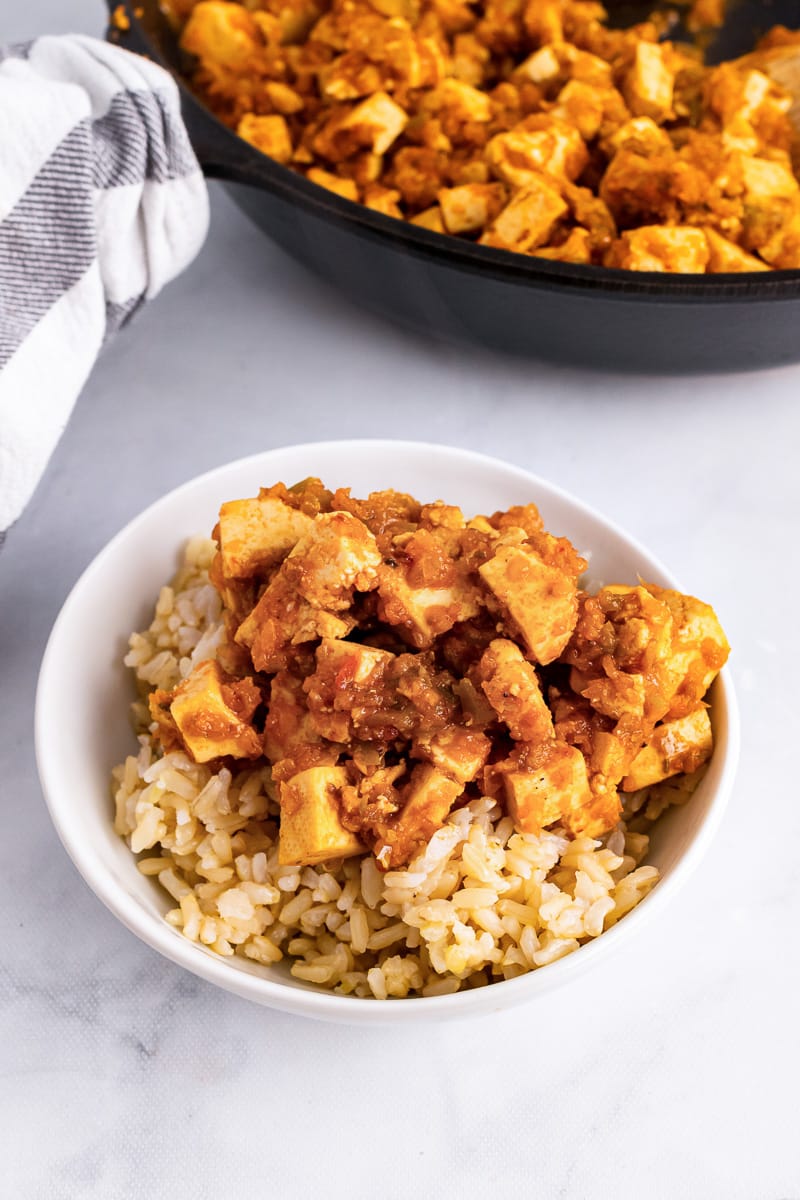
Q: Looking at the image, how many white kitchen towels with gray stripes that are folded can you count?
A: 1